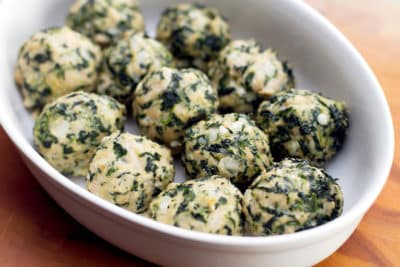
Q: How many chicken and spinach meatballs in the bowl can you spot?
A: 12